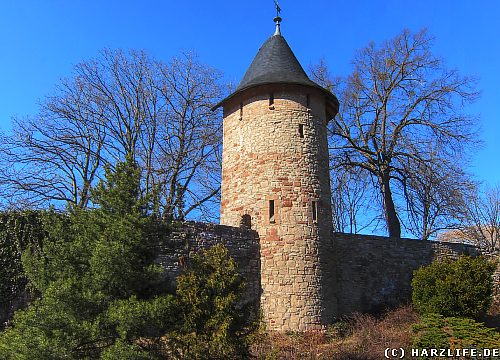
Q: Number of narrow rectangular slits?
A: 6